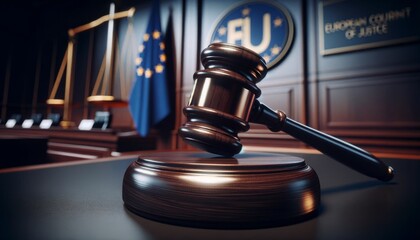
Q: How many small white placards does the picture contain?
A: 4